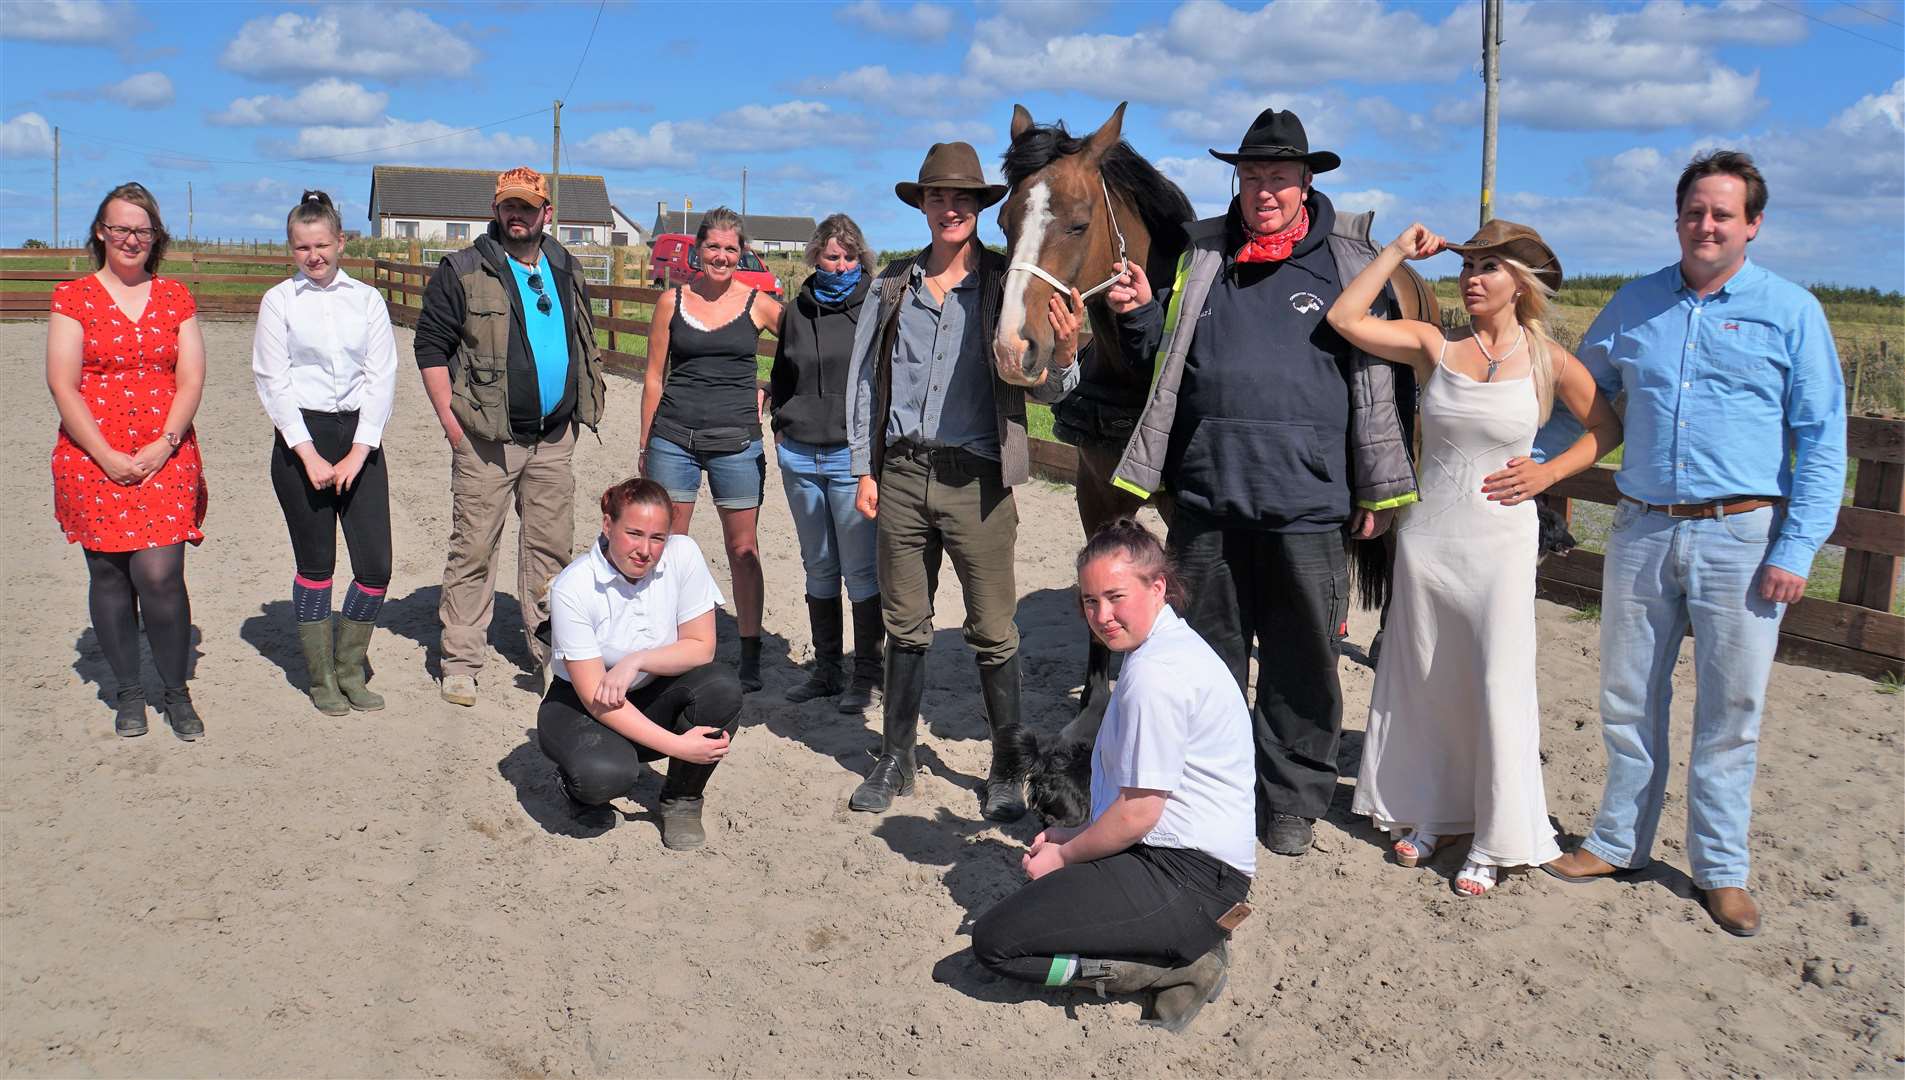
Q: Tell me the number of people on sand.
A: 11